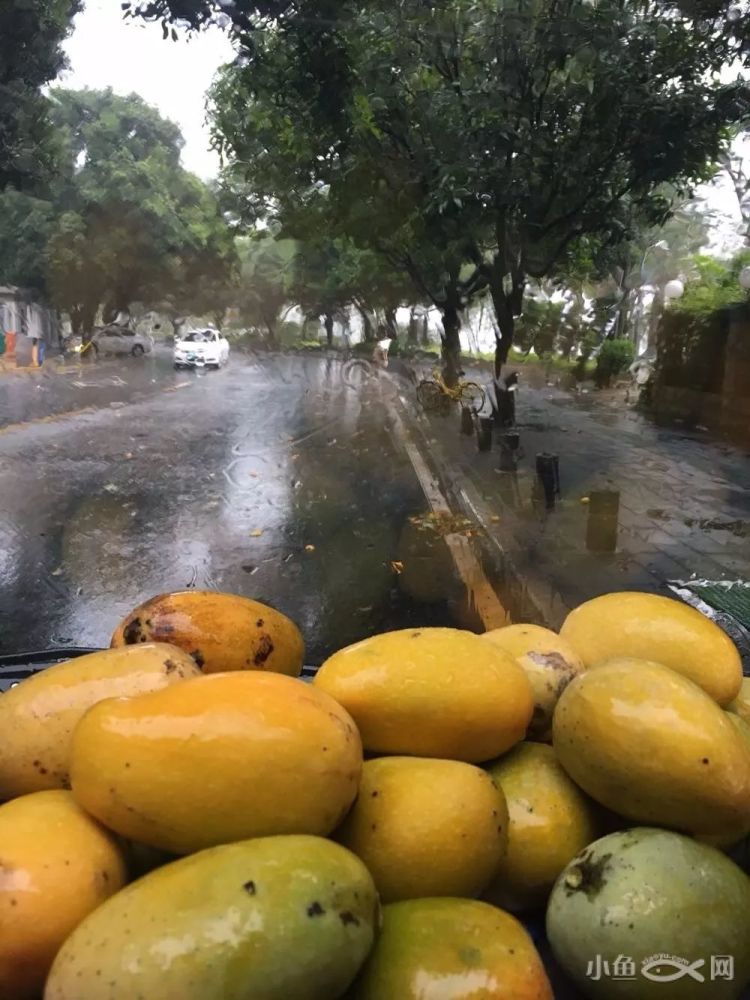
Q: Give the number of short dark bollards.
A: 5